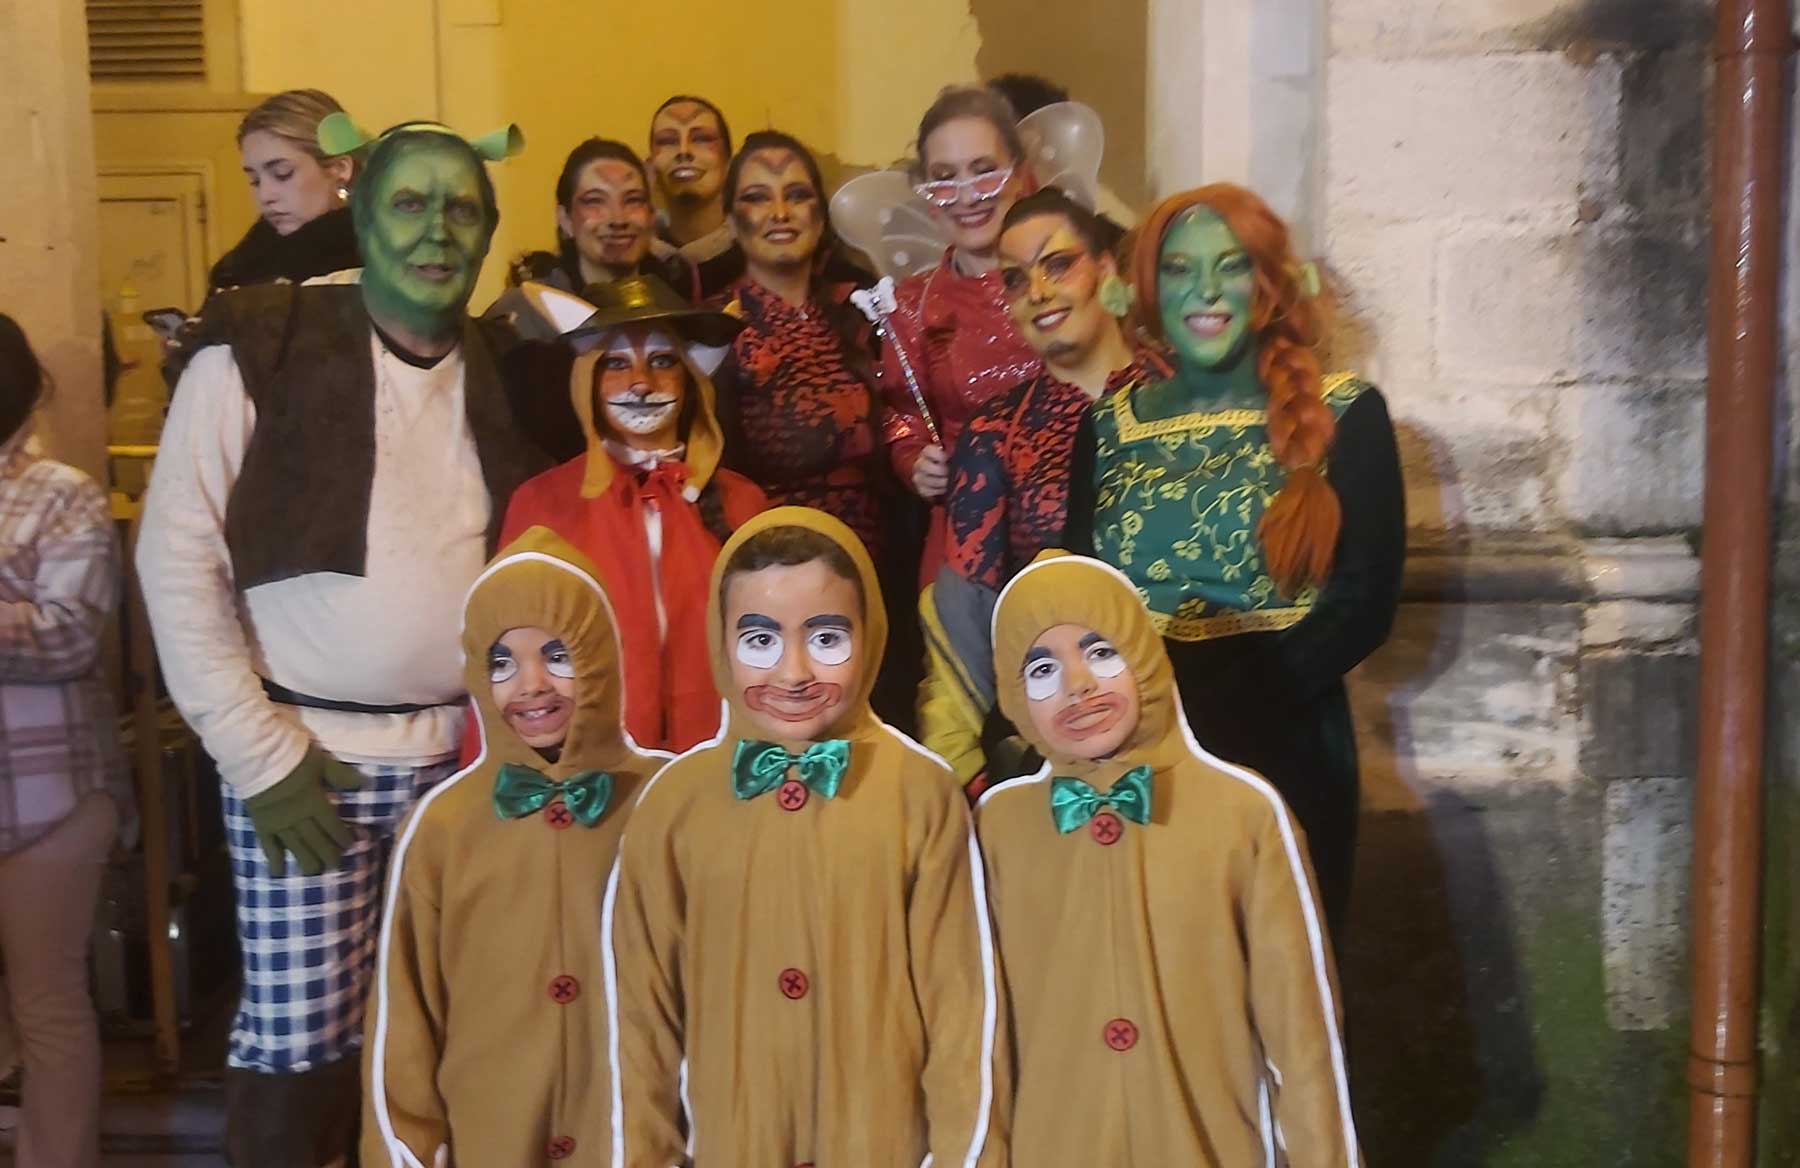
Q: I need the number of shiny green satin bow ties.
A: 3